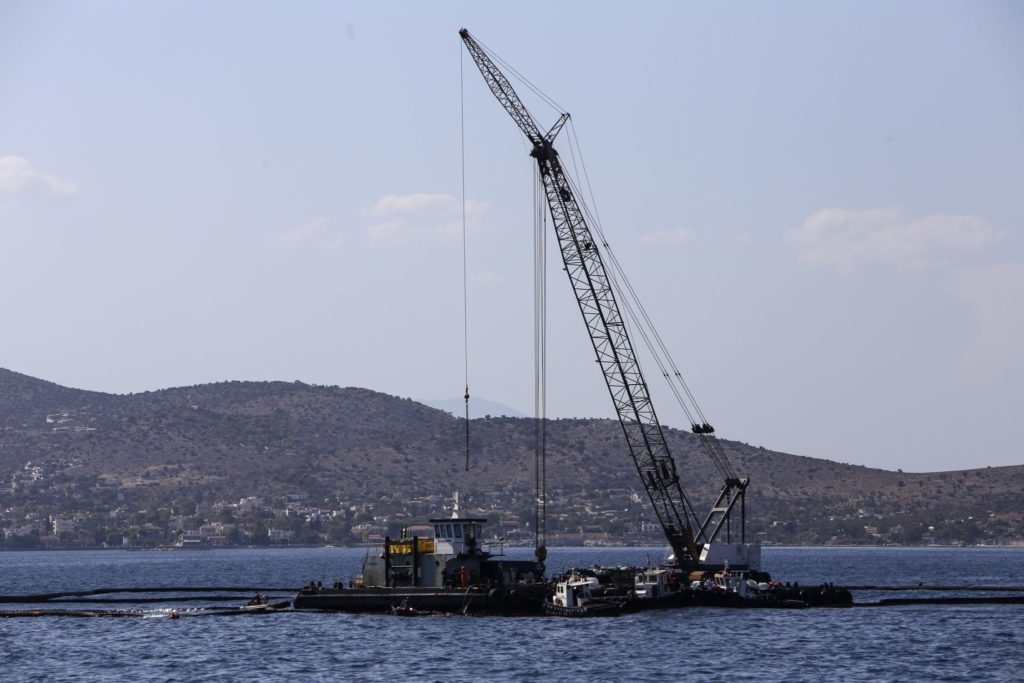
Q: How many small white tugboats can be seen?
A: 3